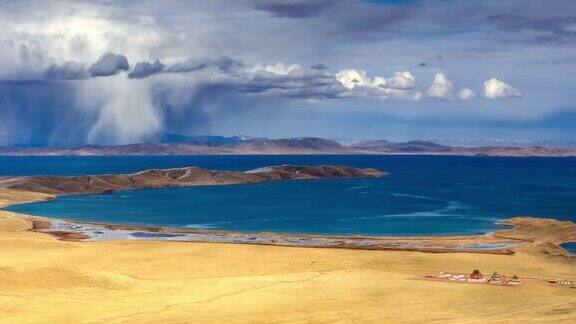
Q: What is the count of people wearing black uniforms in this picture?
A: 0